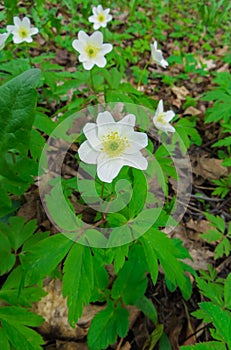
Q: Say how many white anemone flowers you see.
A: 7